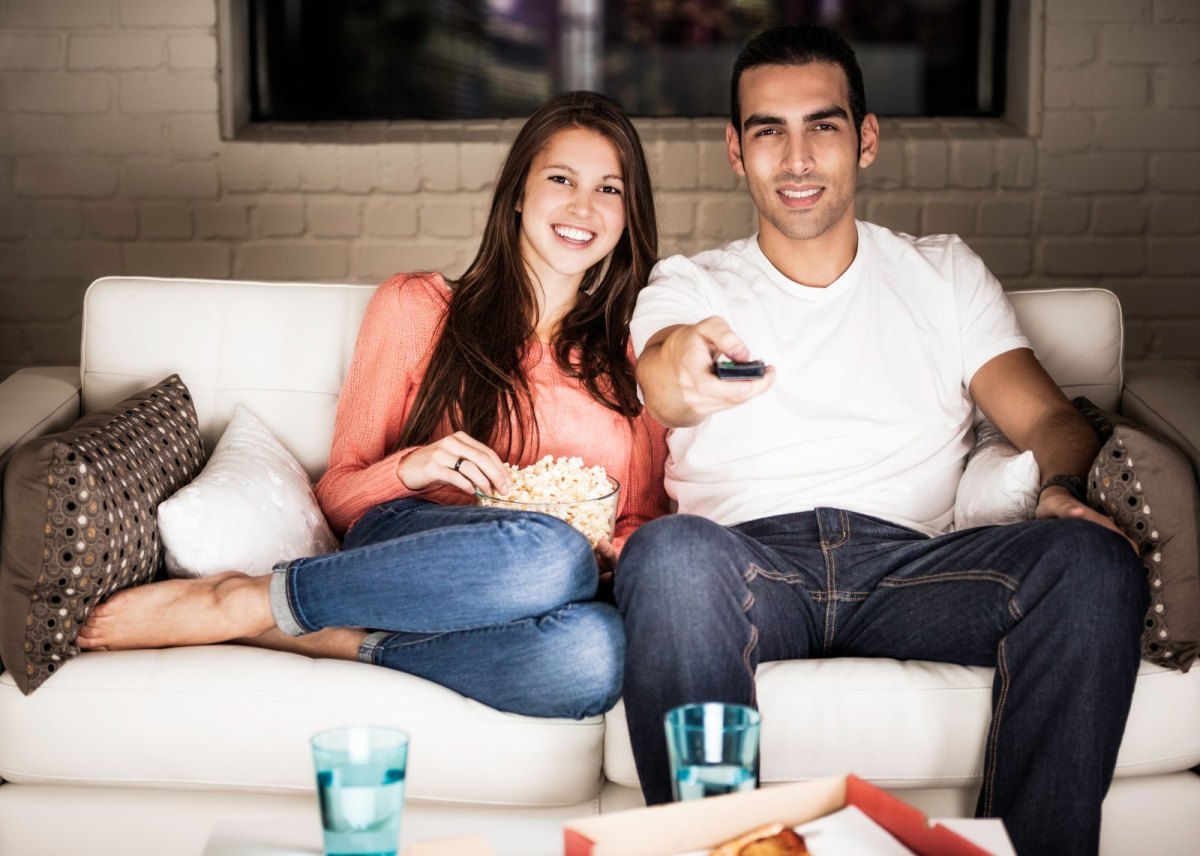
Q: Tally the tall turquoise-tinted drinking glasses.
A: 2